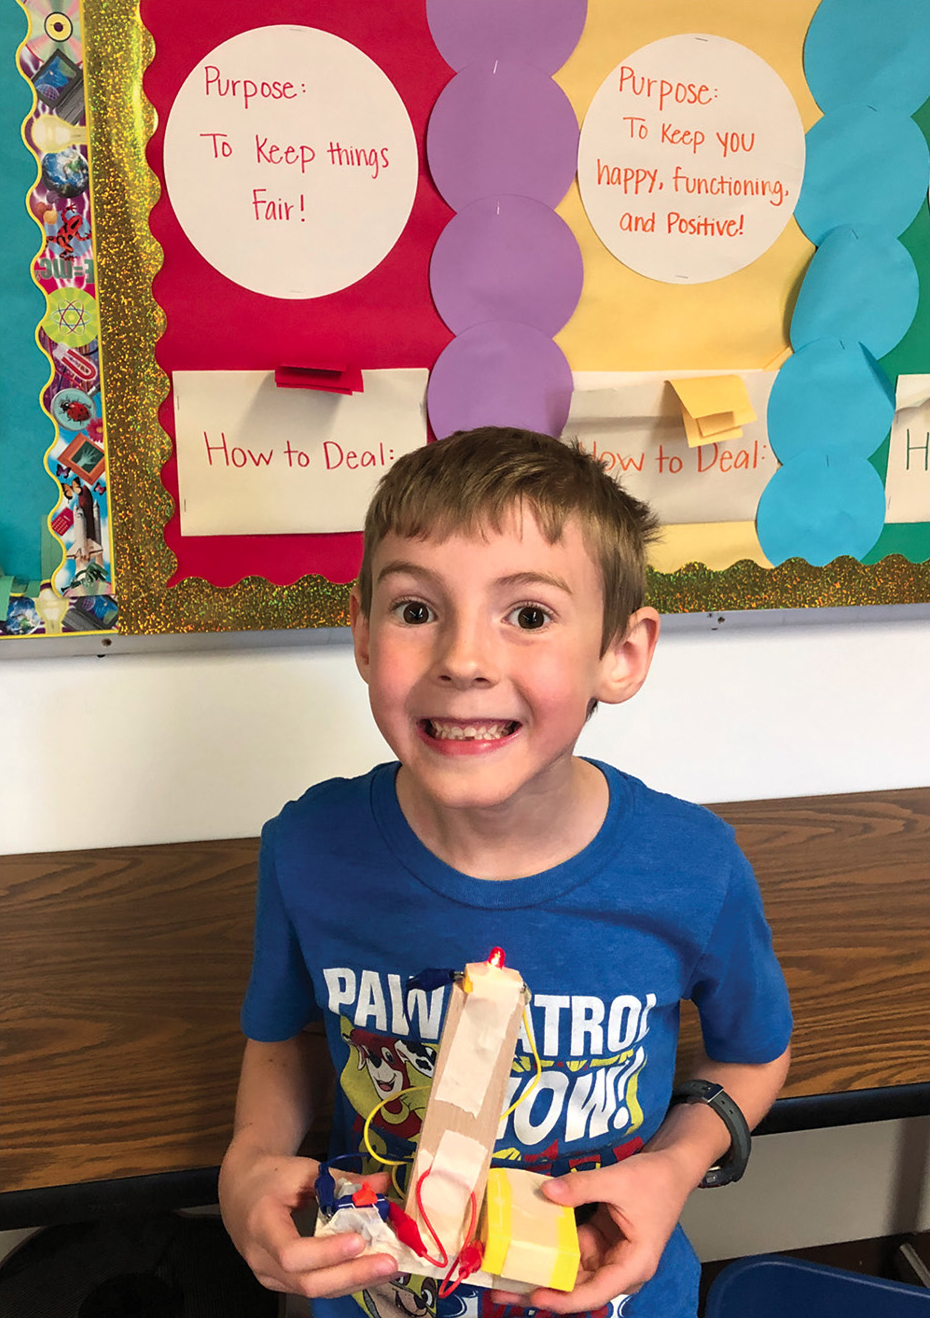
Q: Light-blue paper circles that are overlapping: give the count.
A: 5